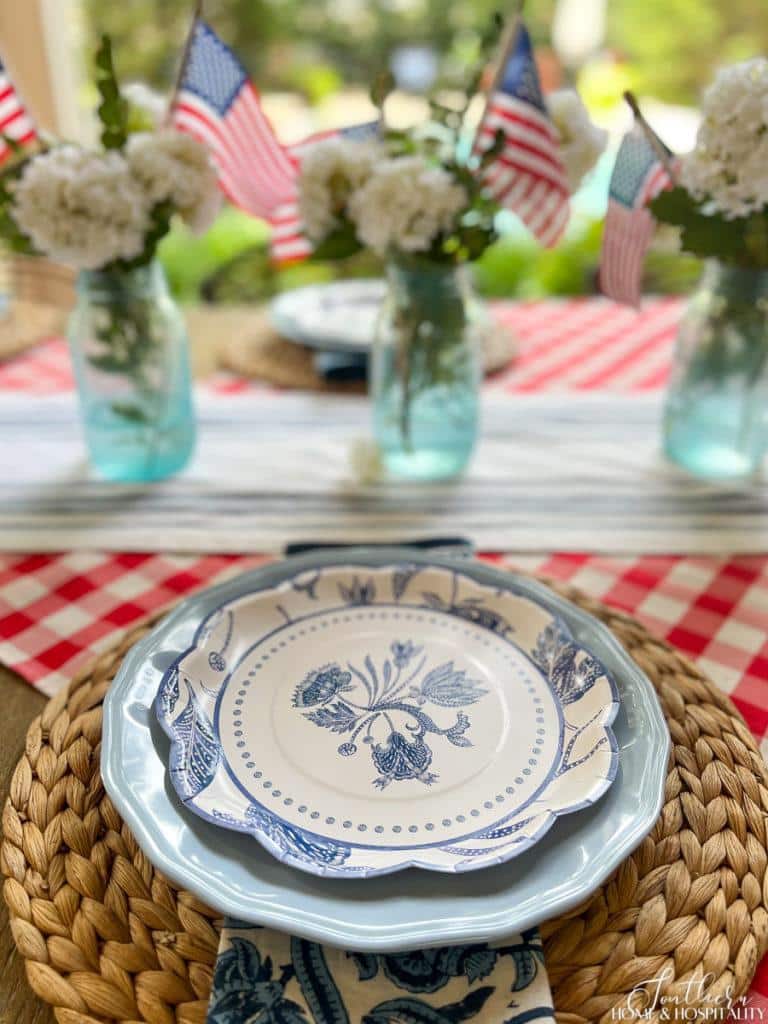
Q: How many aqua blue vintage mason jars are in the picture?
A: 3